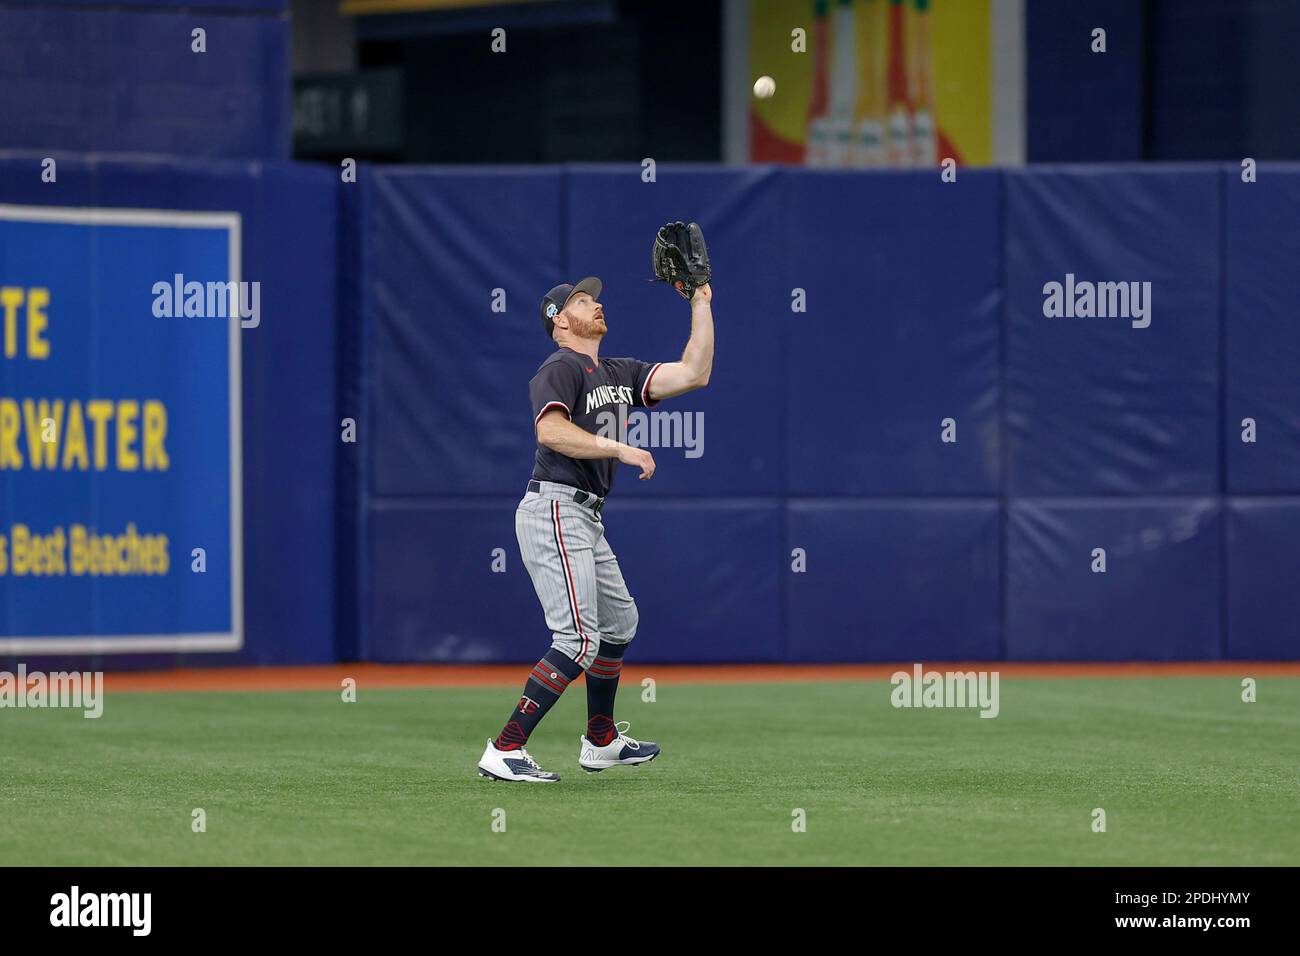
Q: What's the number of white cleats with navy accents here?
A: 2